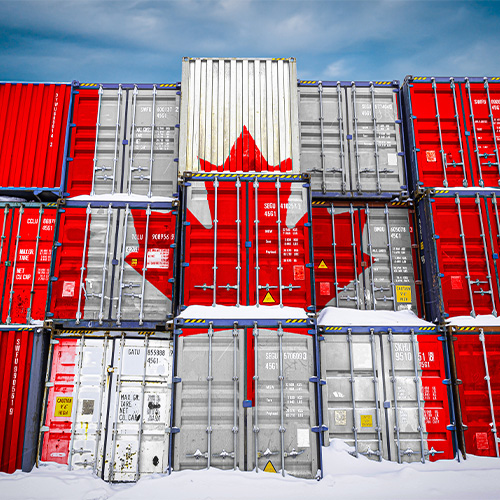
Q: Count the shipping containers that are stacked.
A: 15